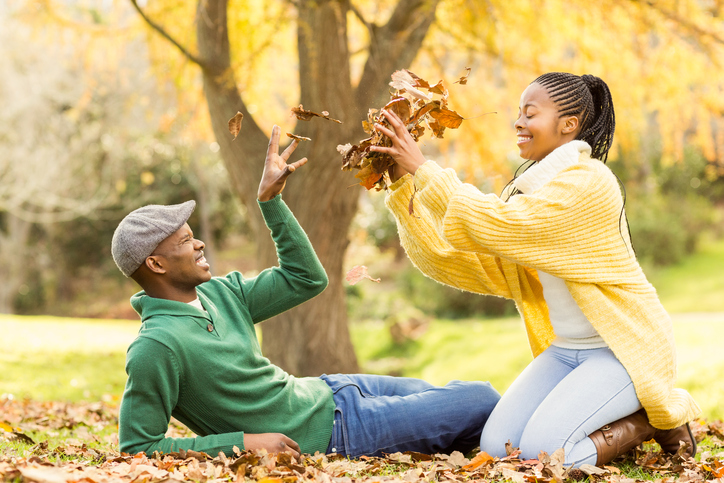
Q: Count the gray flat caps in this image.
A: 1